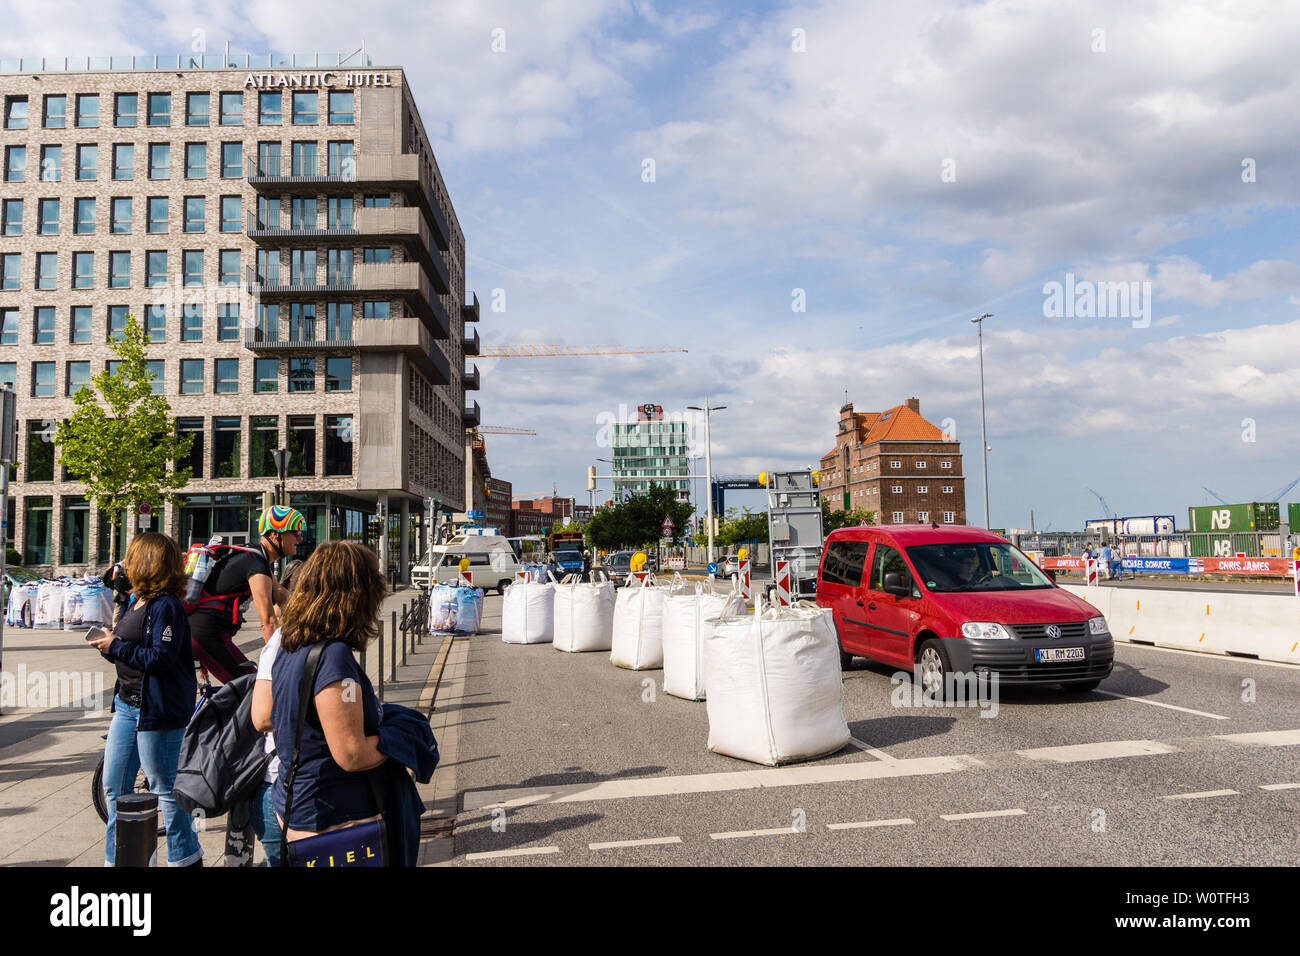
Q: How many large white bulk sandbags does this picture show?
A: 5